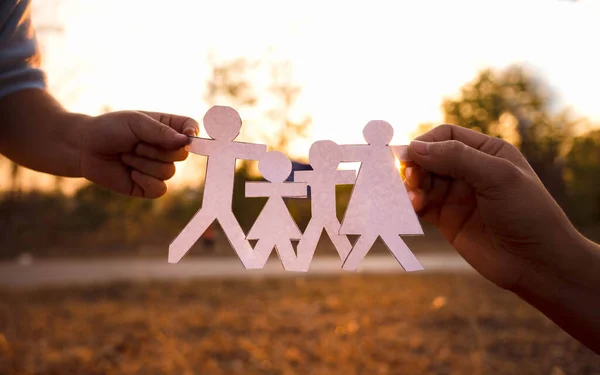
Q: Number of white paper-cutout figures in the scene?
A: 4